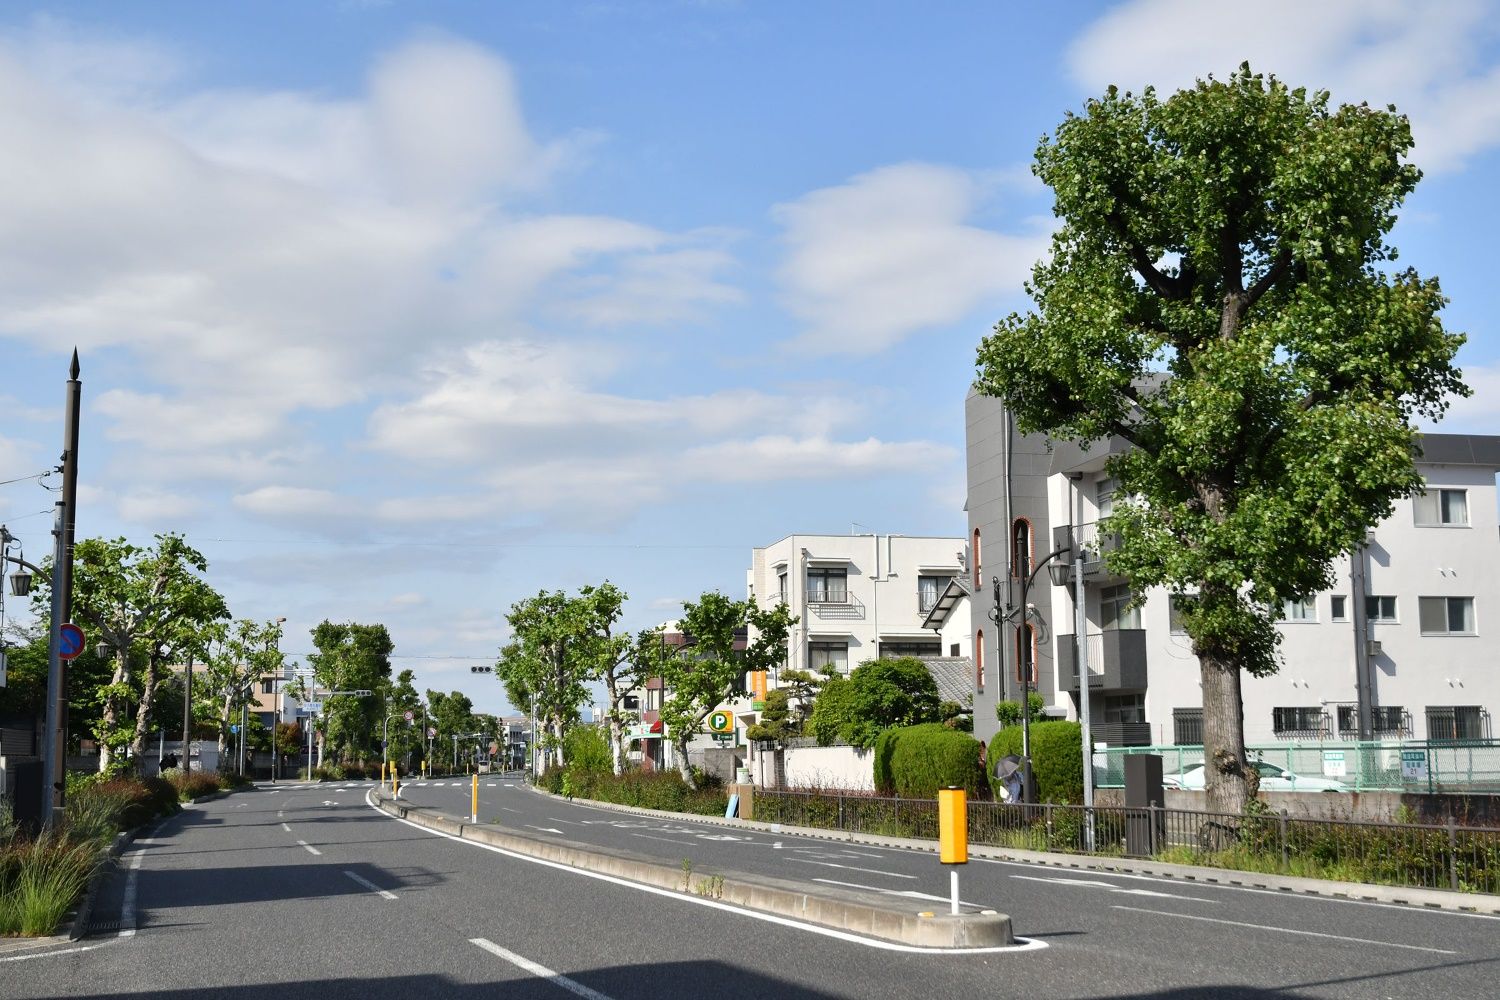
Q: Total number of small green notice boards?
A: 2